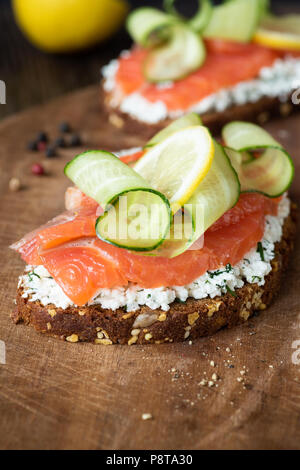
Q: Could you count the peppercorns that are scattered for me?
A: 9